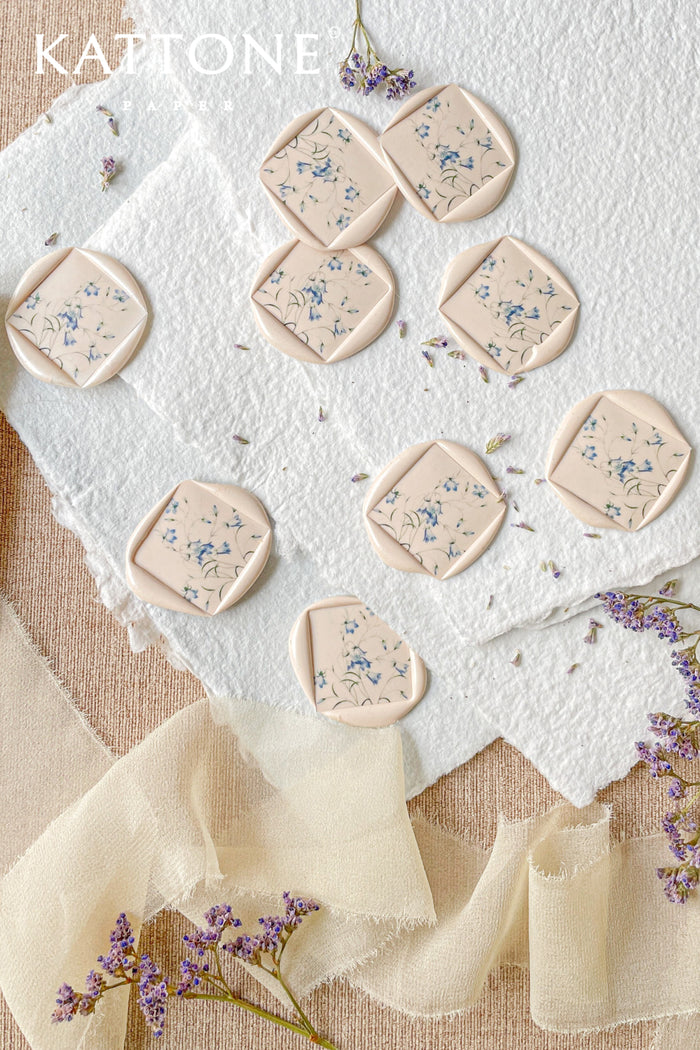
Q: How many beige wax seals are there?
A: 9